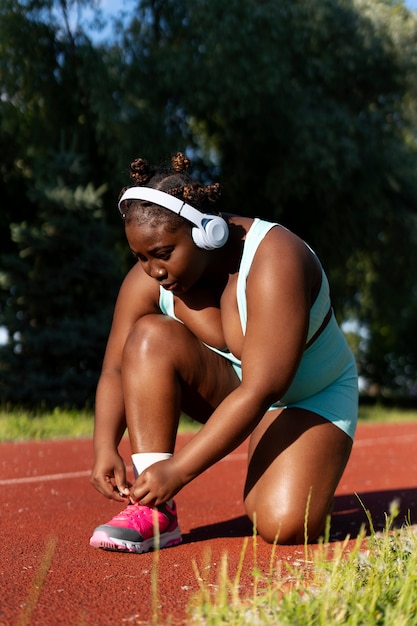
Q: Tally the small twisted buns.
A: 4